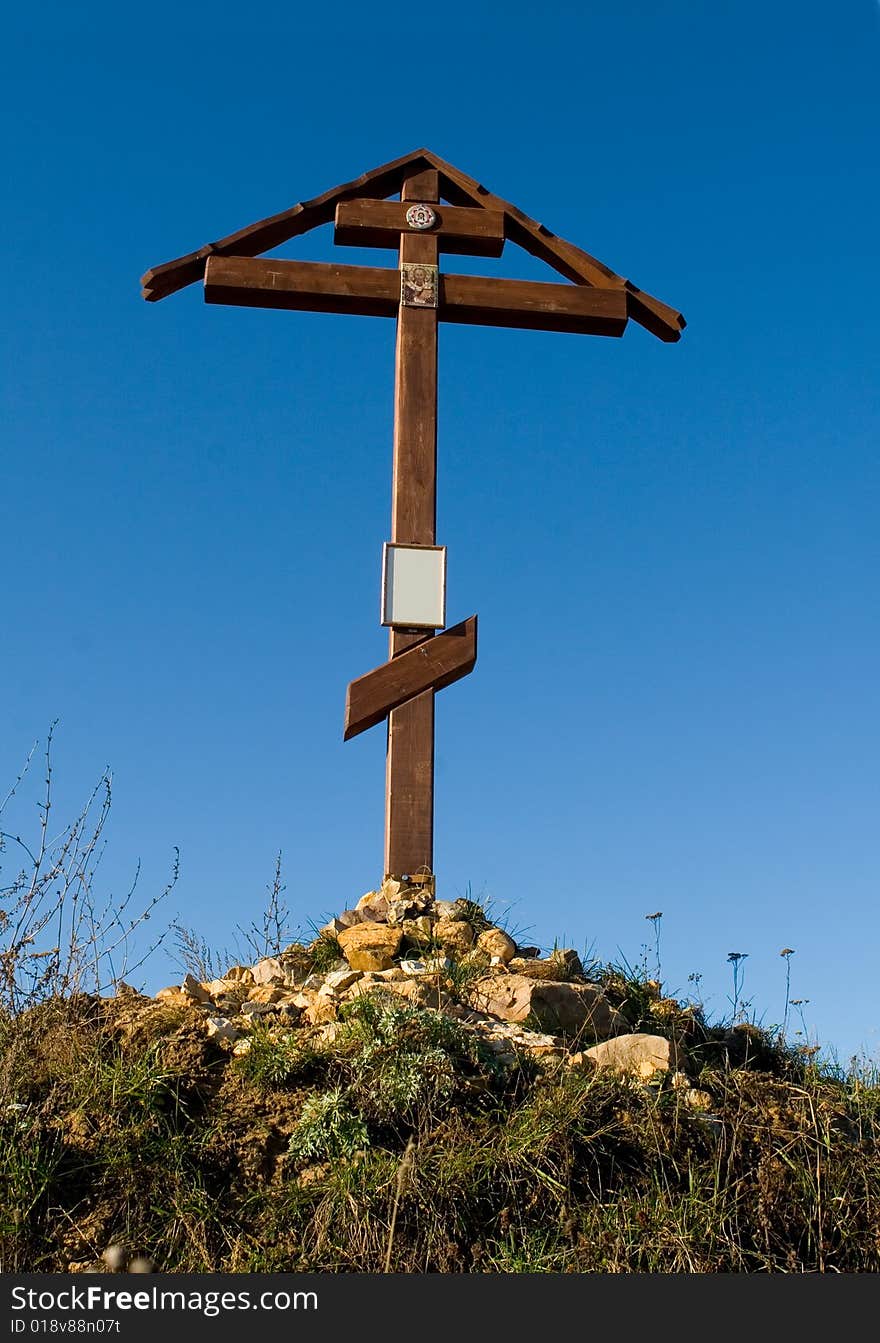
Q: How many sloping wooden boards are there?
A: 3